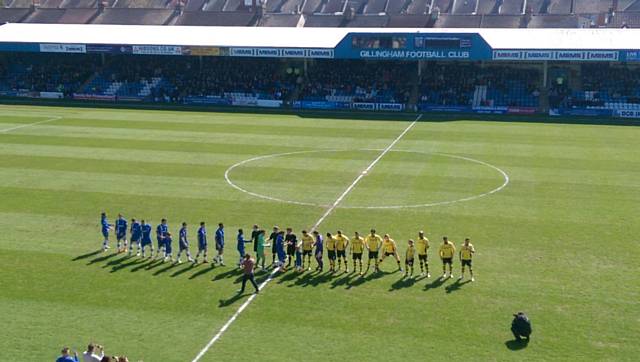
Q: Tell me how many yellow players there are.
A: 10